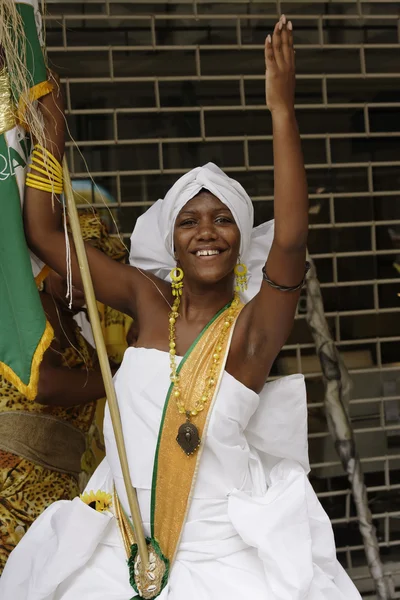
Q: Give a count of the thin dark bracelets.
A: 1